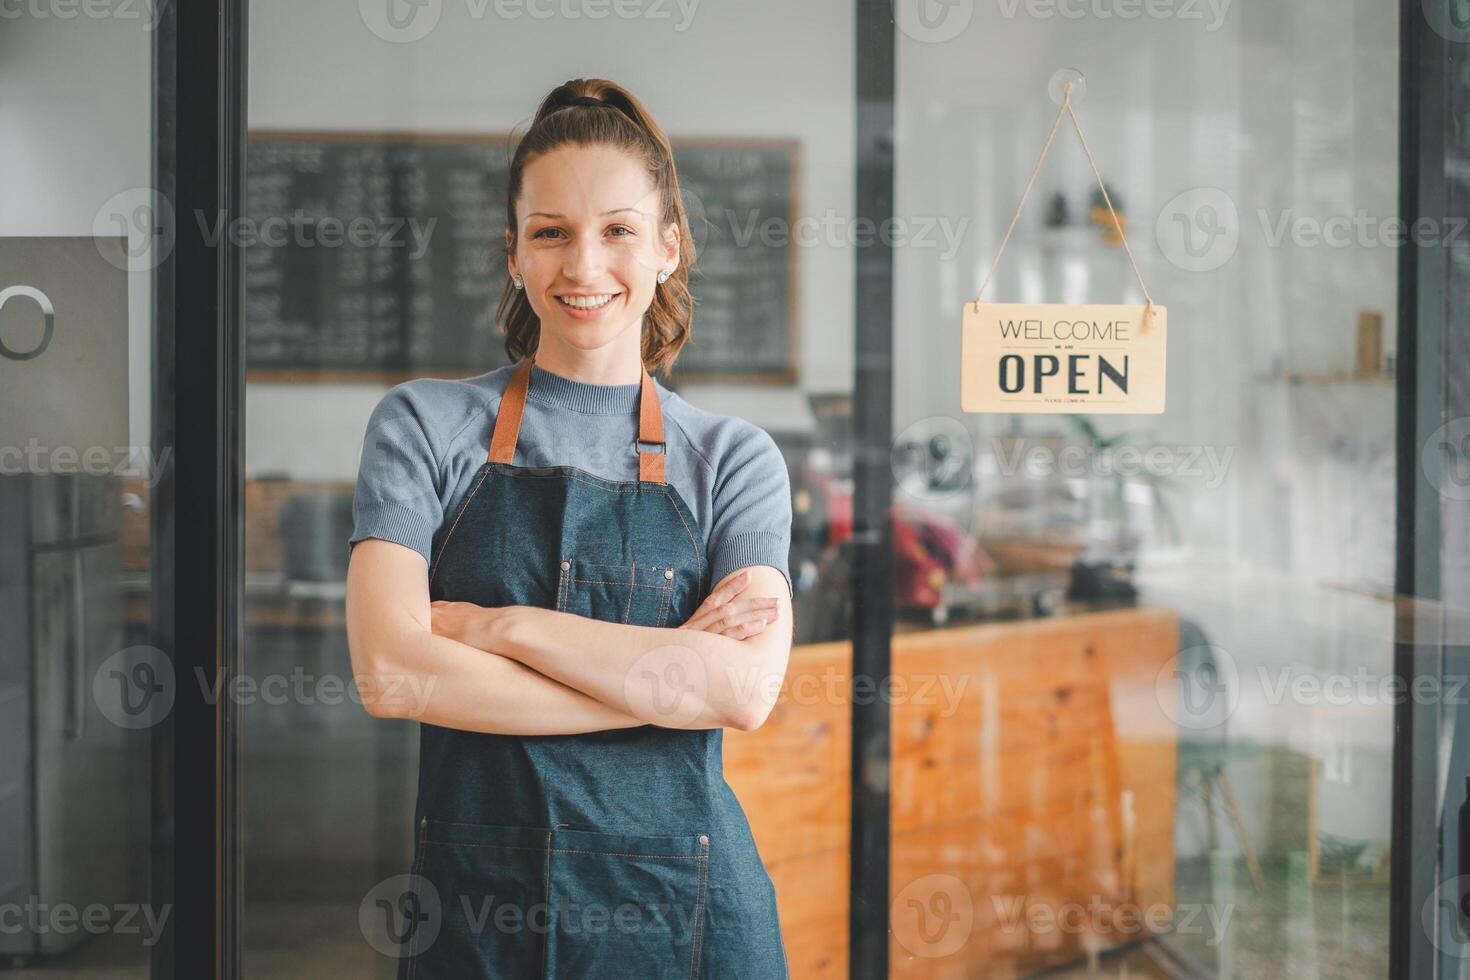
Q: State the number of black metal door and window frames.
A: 3